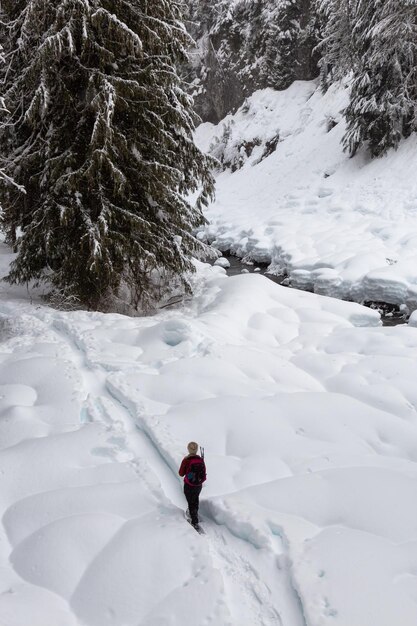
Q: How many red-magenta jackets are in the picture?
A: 1